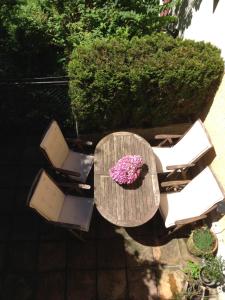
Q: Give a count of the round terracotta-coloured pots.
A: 1